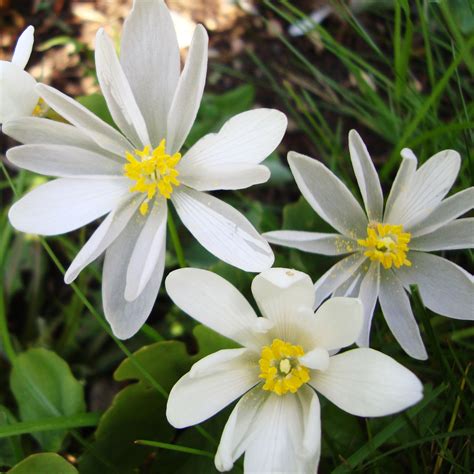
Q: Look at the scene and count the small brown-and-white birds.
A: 0